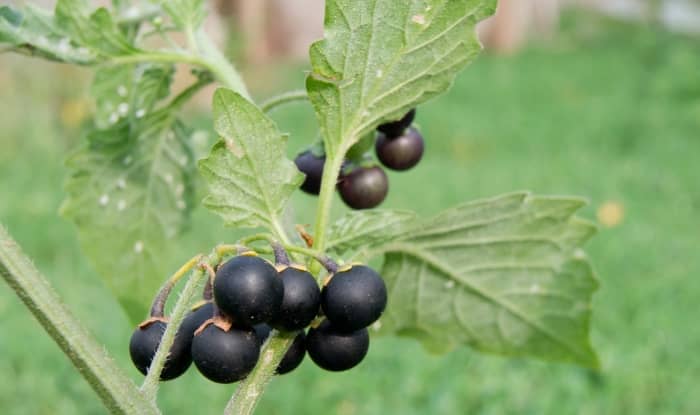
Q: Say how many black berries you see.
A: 12